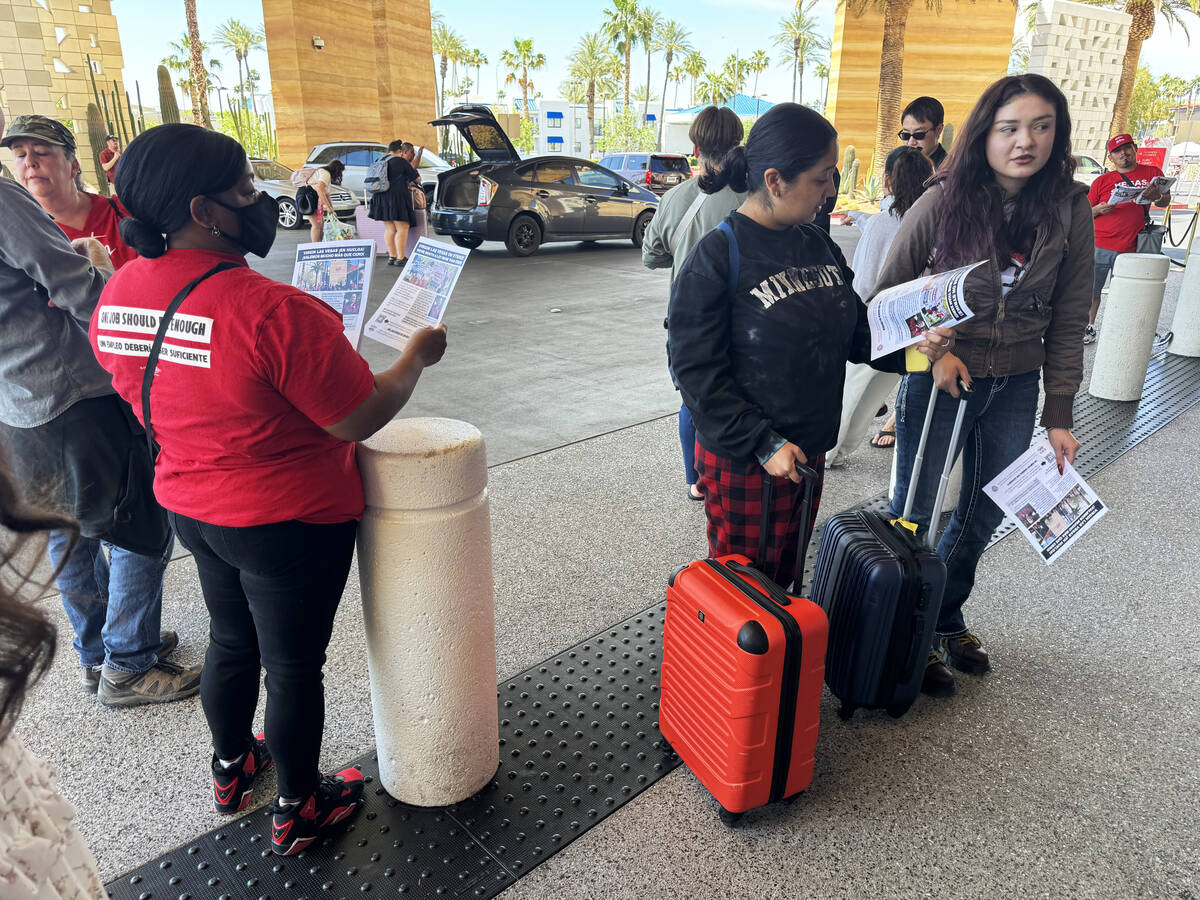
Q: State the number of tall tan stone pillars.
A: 2